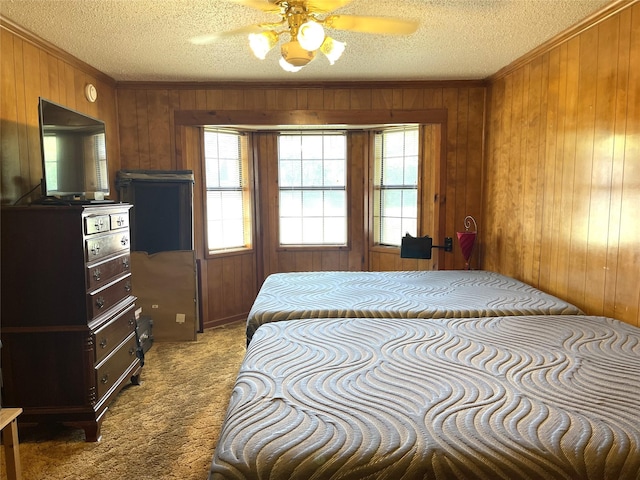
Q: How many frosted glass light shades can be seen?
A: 4